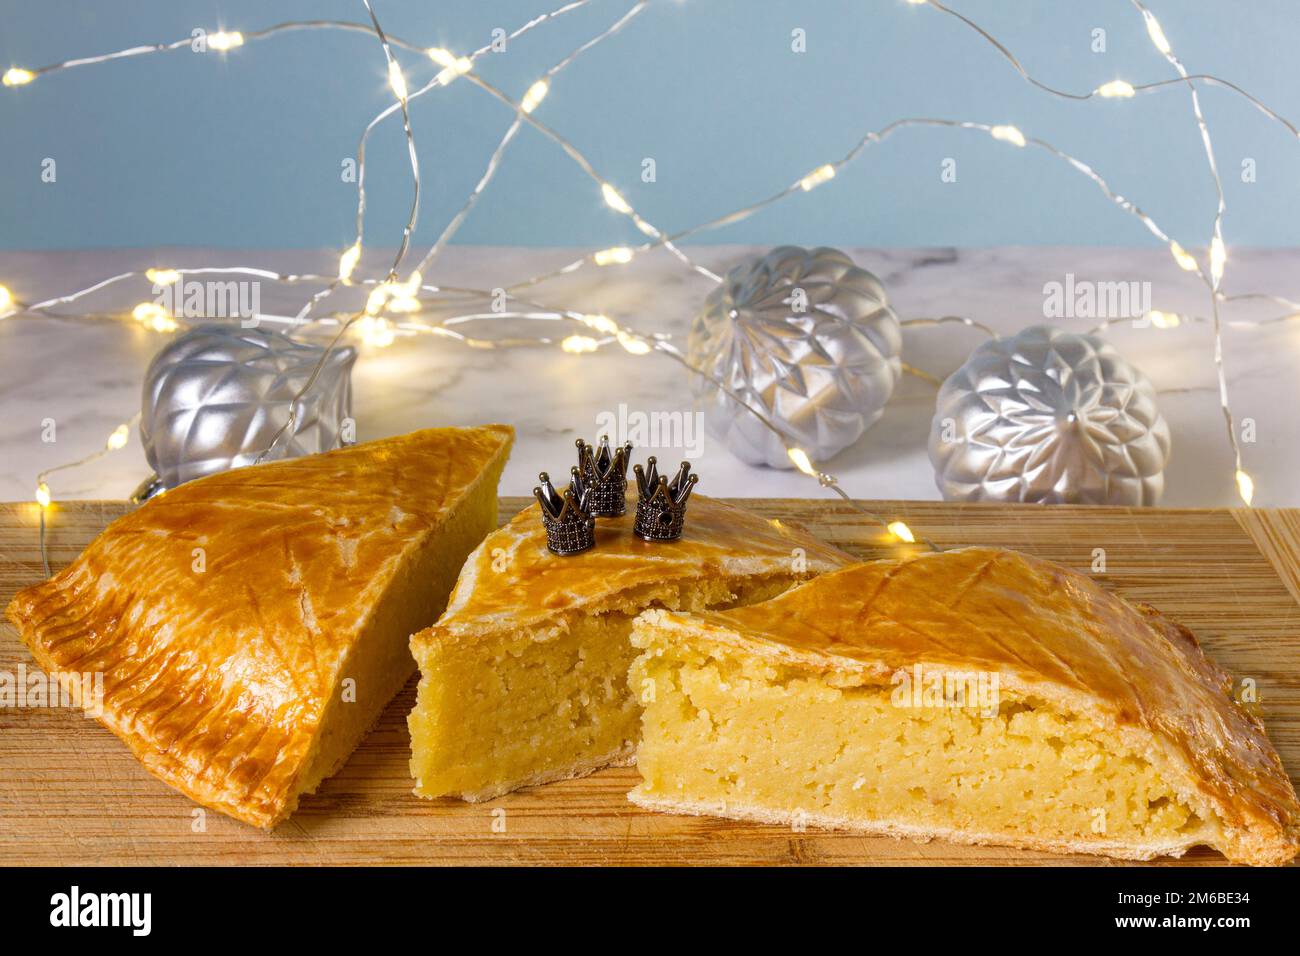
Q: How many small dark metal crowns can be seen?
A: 3